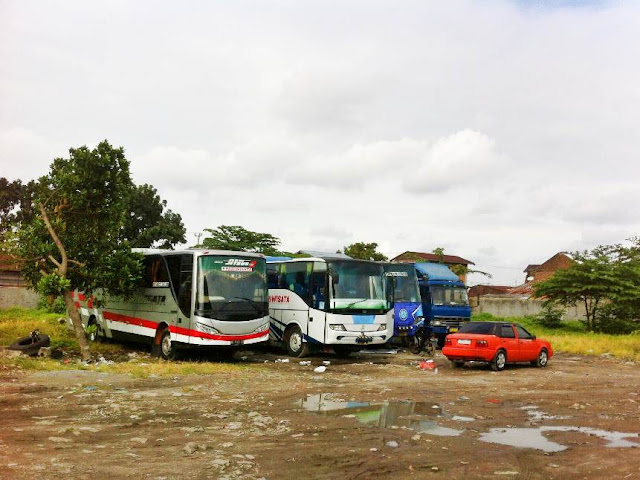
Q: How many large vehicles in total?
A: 4